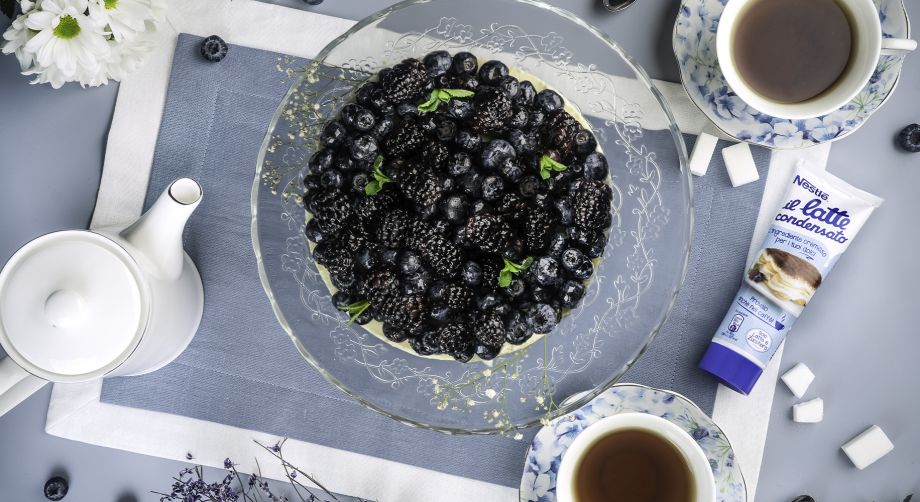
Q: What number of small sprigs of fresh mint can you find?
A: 5